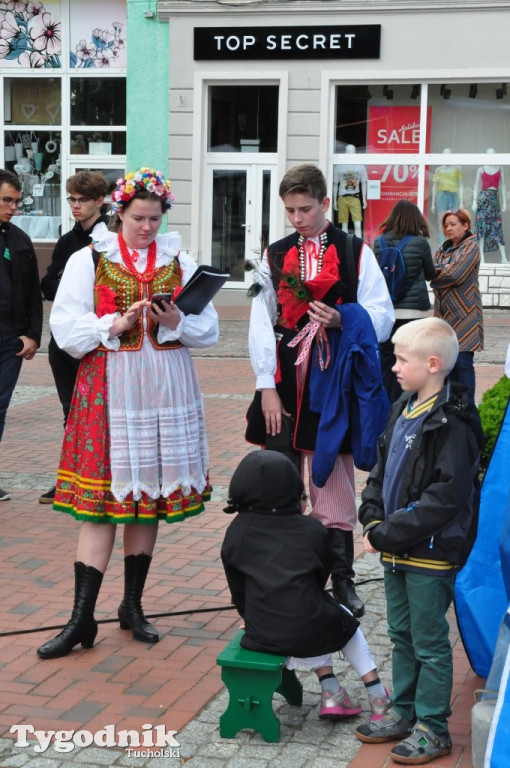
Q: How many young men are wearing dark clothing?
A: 2